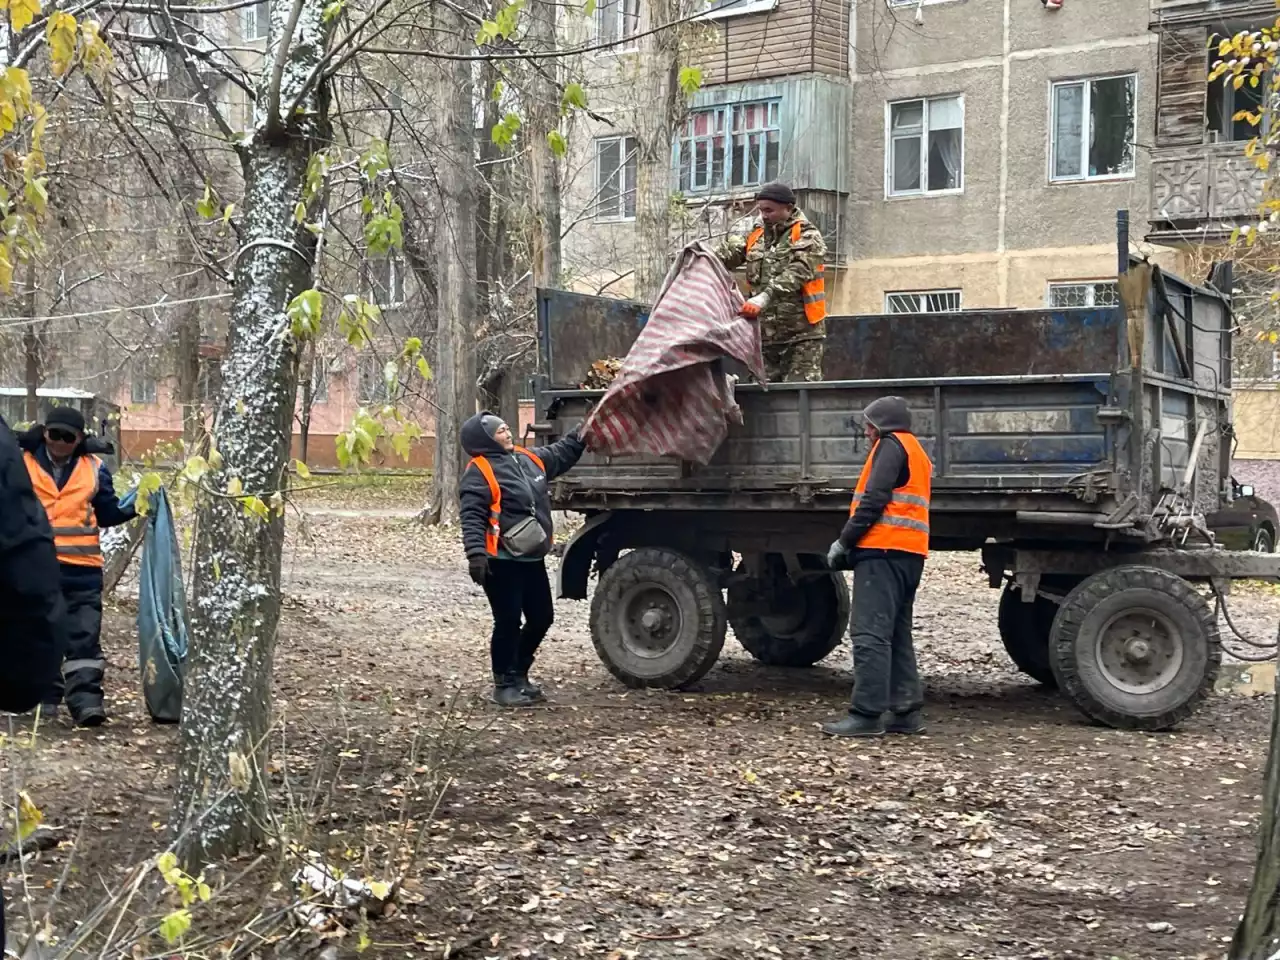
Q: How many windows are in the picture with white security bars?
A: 2